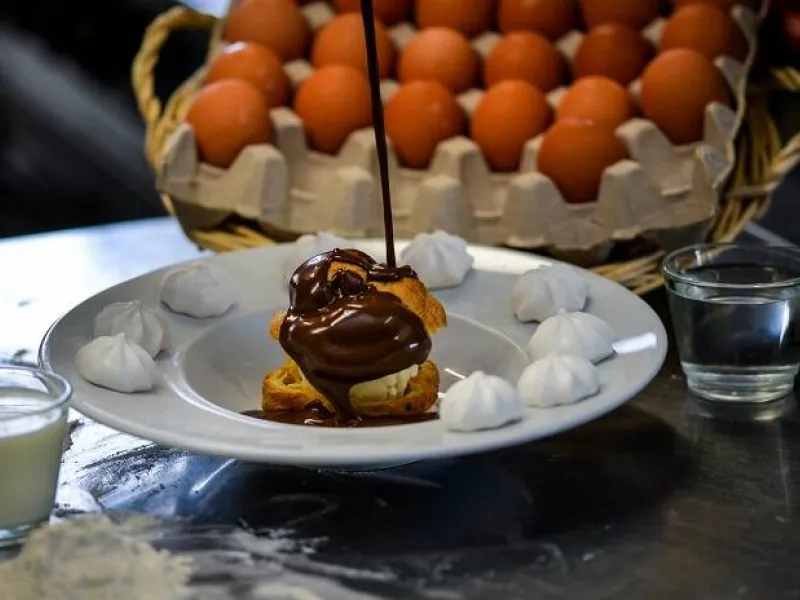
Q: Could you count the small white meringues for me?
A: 9